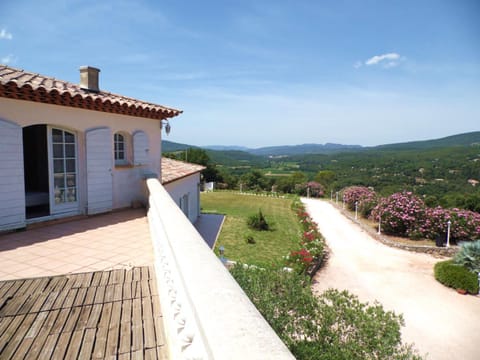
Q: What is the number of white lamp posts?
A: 7